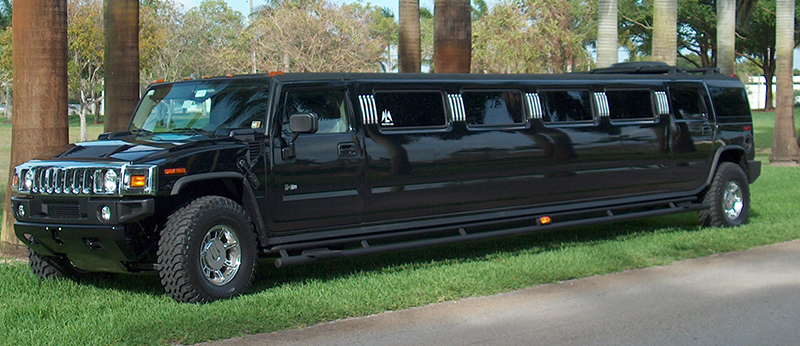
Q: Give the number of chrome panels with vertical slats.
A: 5